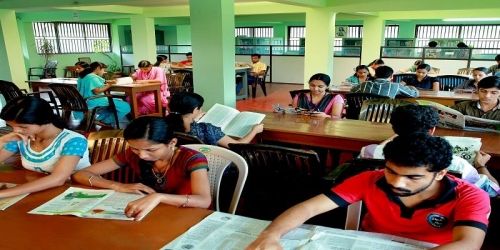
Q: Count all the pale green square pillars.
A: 5